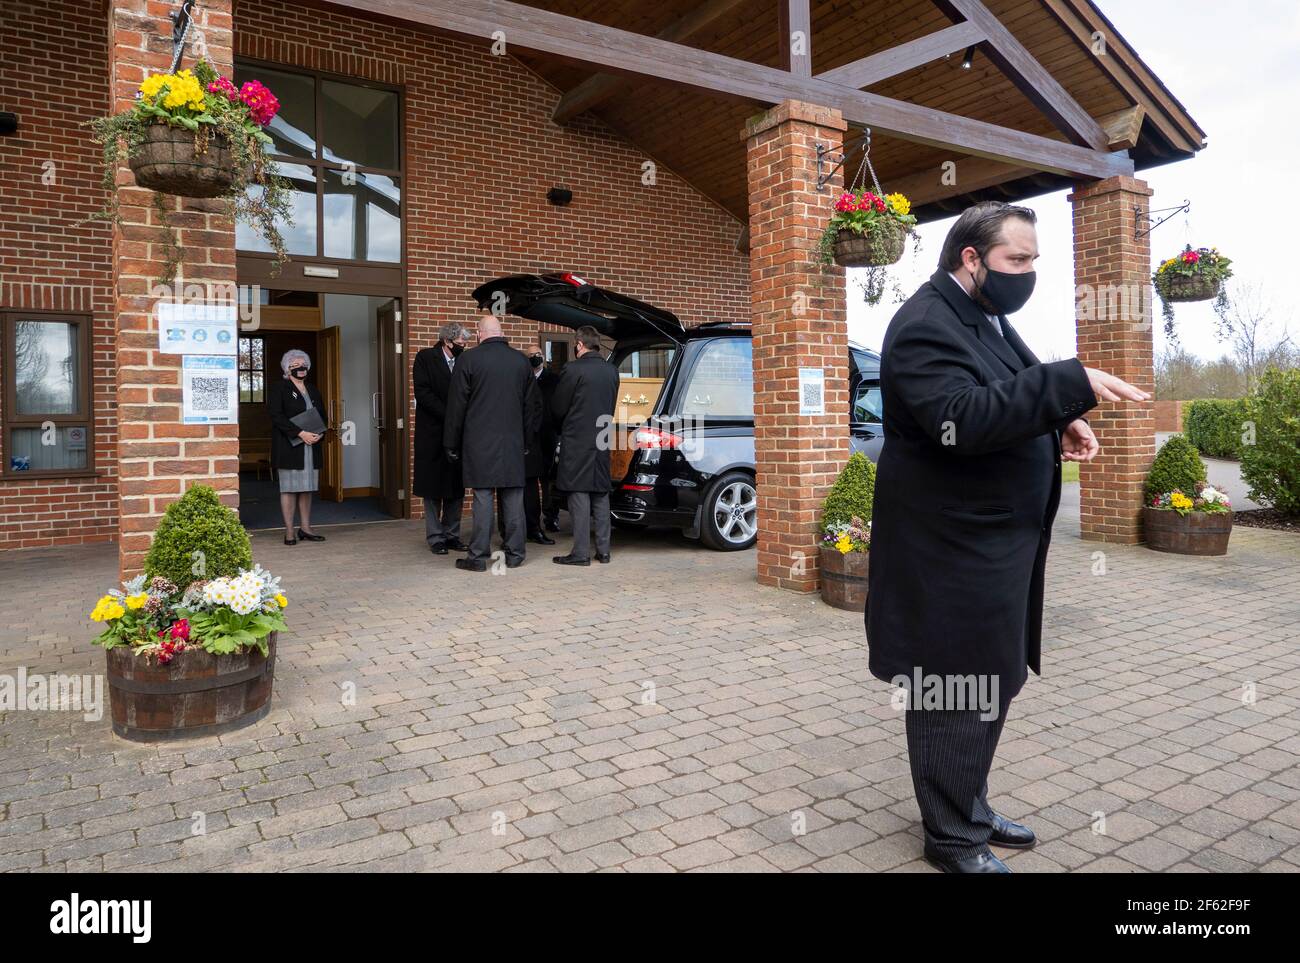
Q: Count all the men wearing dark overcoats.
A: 5